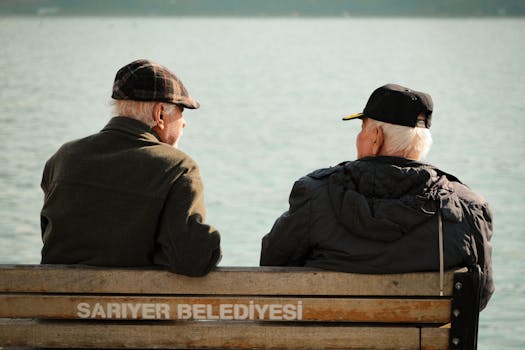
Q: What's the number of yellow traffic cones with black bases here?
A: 0